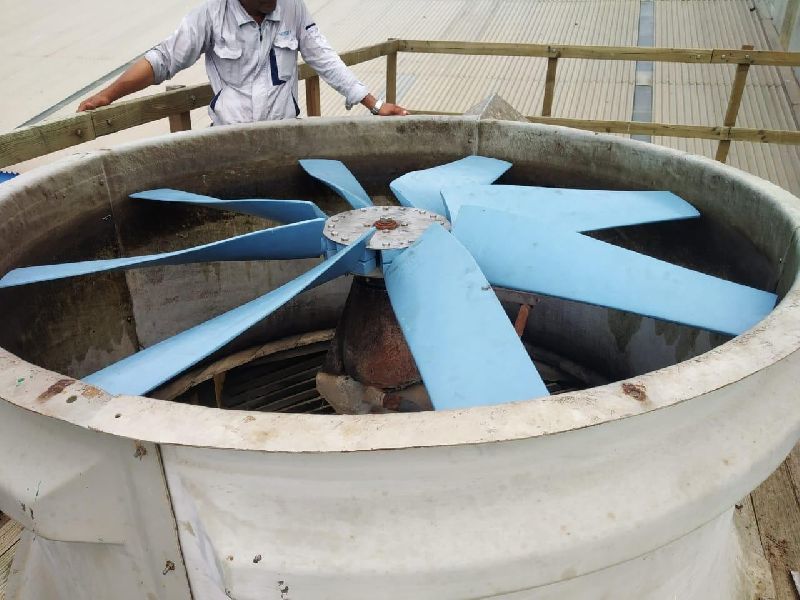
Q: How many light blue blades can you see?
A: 8